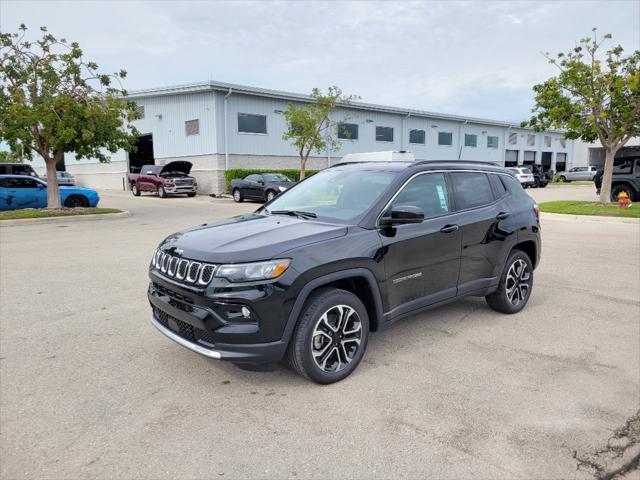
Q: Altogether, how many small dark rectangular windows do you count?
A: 7